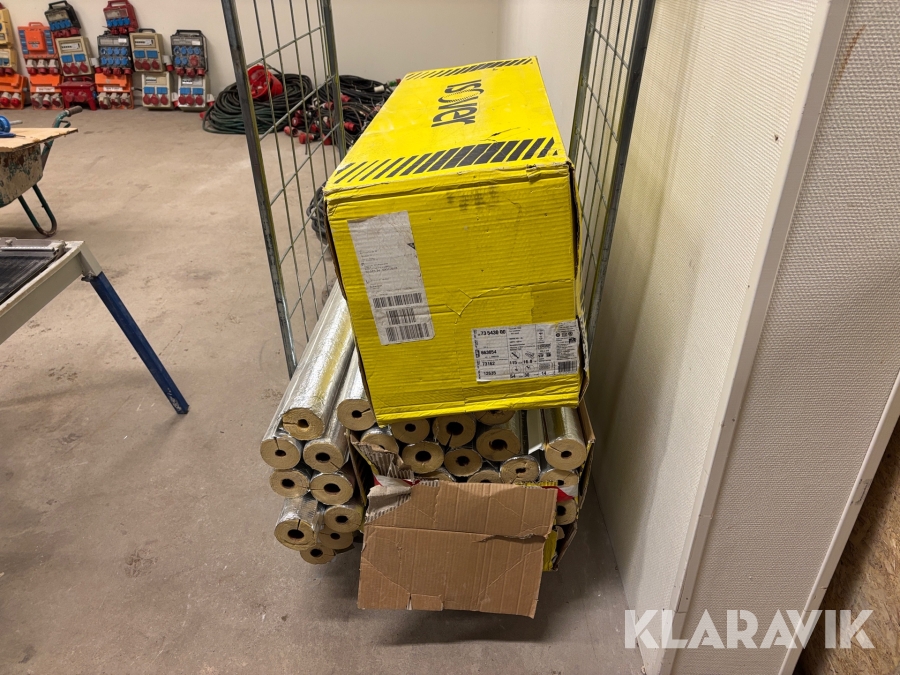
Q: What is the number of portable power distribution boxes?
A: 15